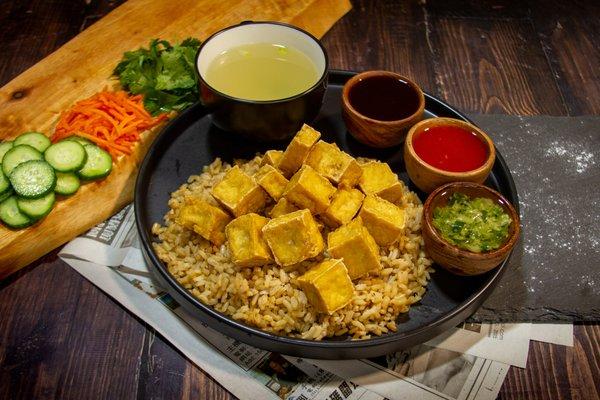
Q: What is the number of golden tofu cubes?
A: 15